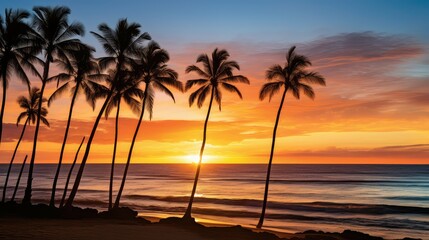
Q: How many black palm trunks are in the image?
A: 11